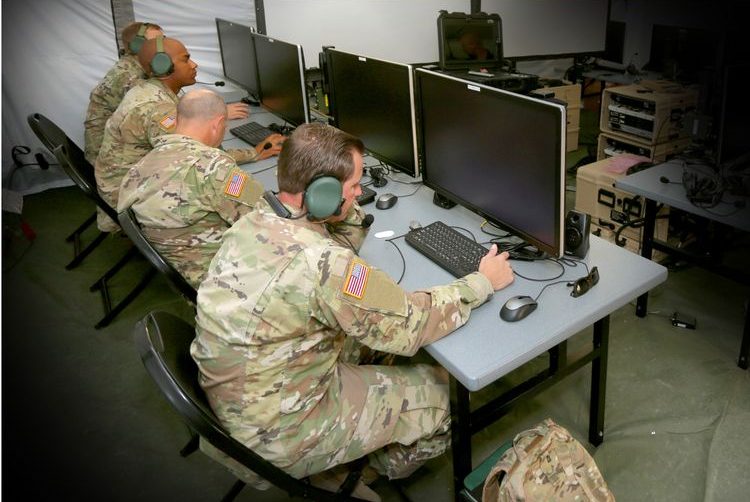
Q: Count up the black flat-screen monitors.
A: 4